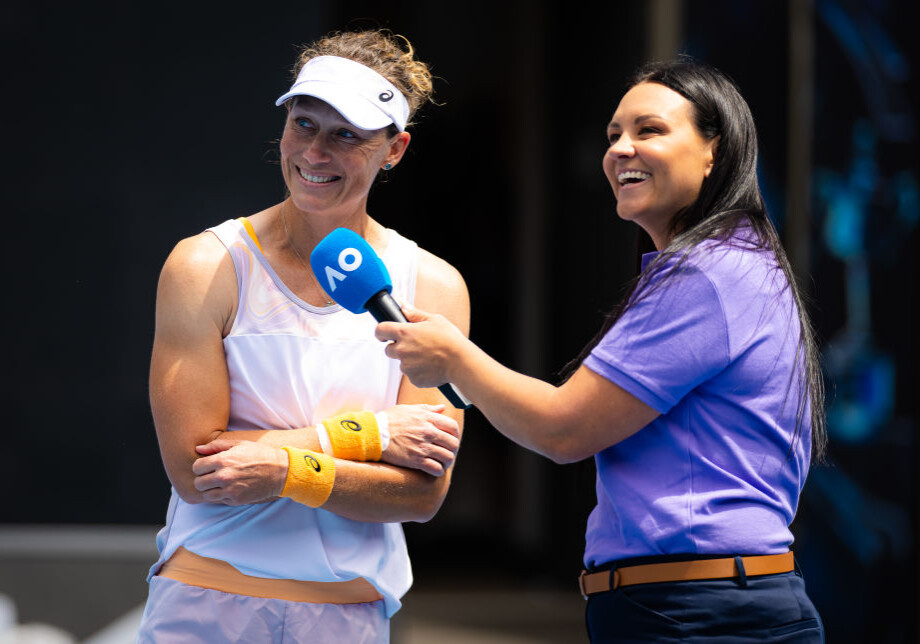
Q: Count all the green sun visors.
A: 0